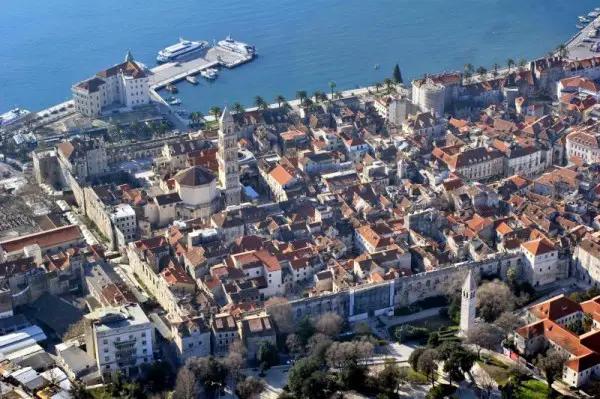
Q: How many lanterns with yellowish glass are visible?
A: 0